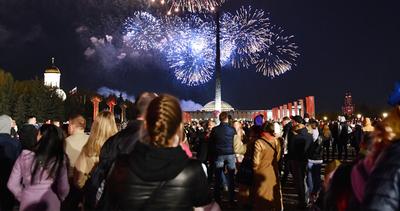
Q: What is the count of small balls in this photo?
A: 0